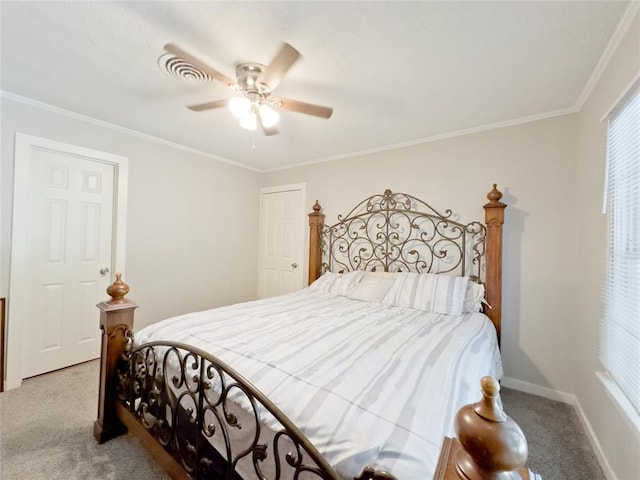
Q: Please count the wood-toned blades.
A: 5